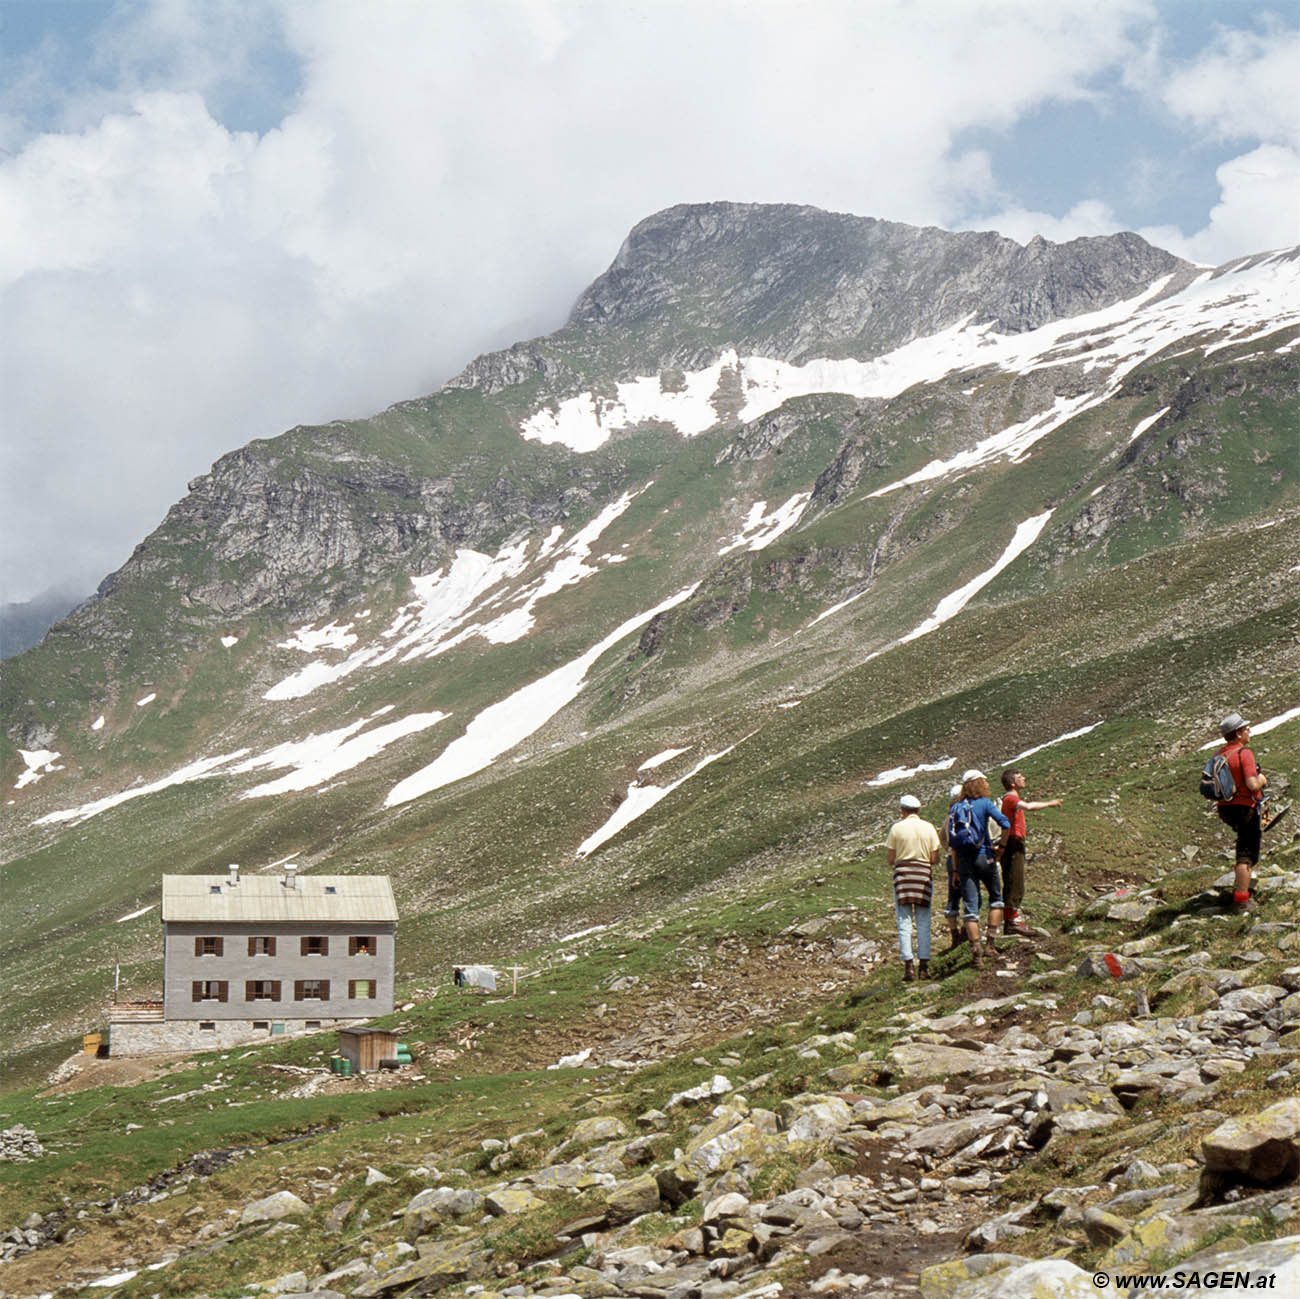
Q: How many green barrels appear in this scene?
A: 4